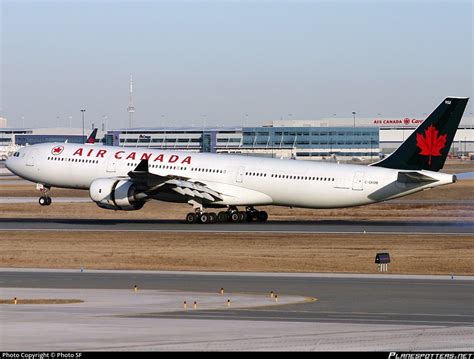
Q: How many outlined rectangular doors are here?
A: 4